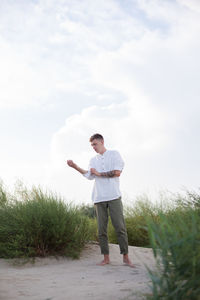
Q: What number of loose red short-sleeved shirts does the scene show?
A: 0